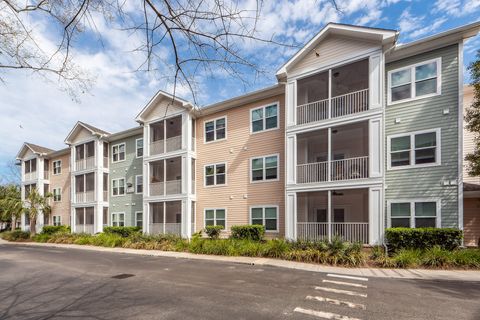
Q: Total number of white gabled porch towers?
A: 4